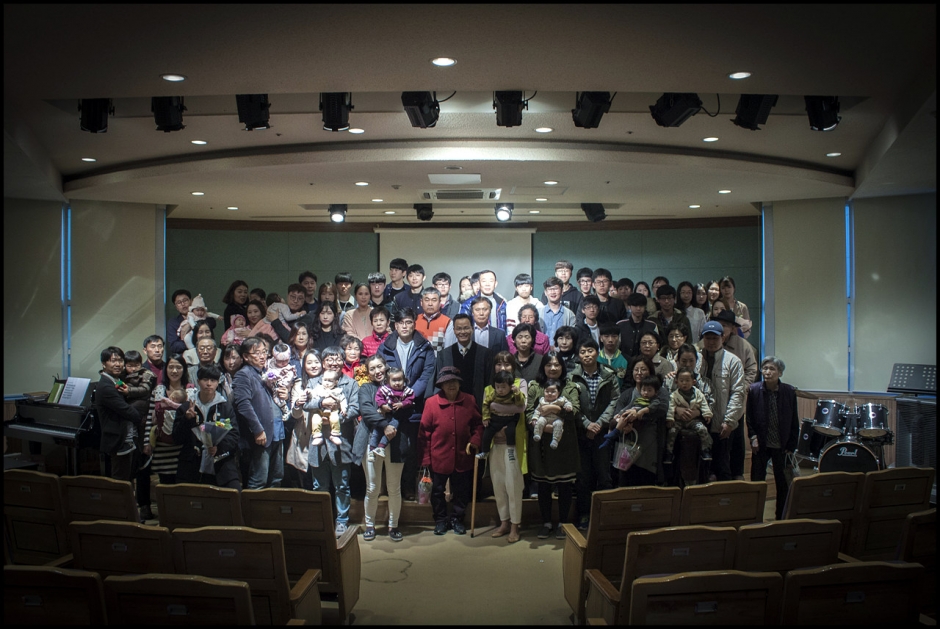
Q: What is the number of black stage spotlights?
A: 14